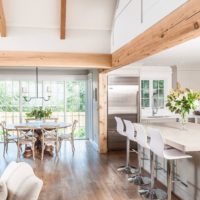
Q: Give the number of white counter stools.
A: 4